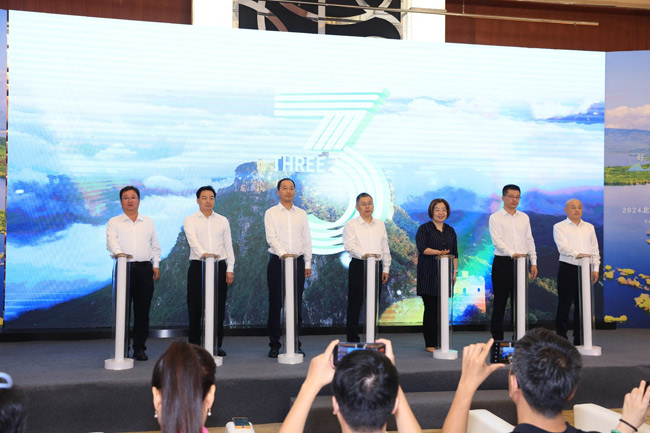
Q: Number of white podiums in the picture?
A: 7